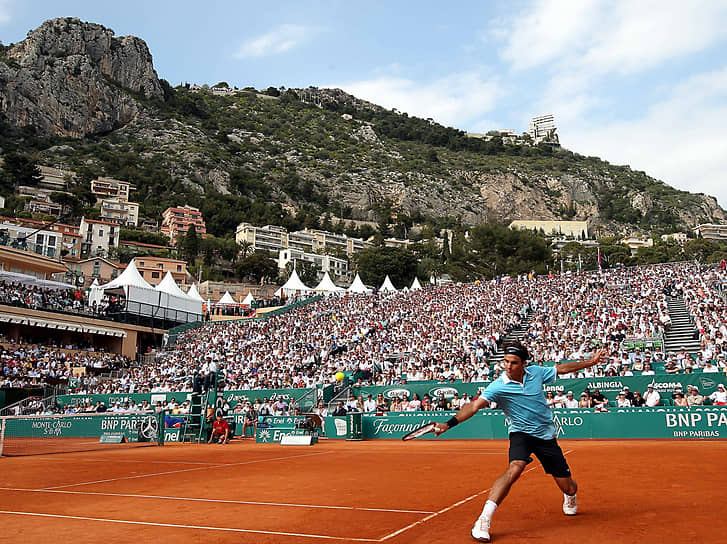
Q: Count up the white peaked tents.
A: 11